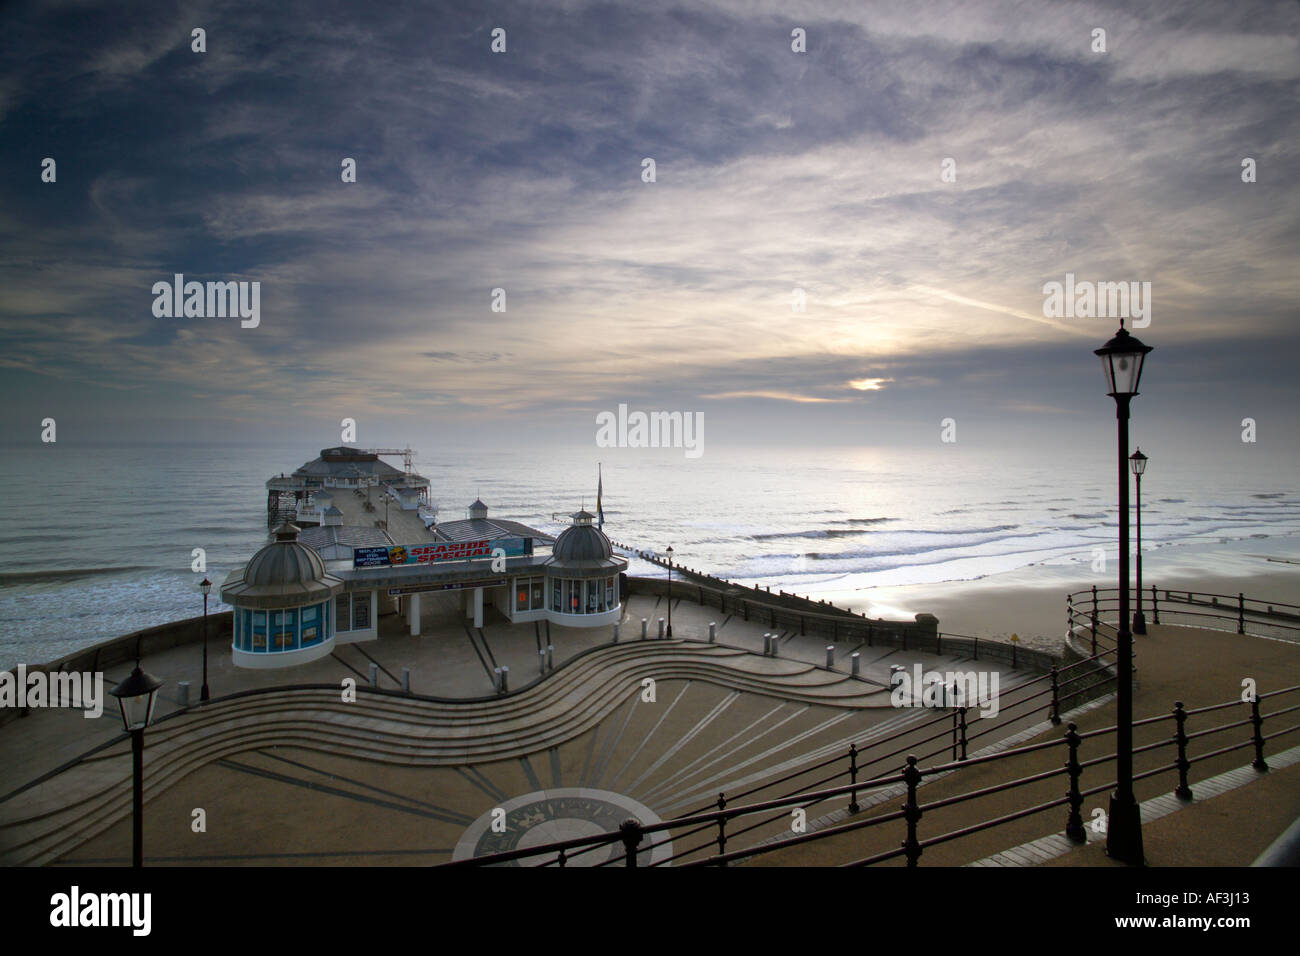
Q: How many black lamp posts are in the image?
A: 5